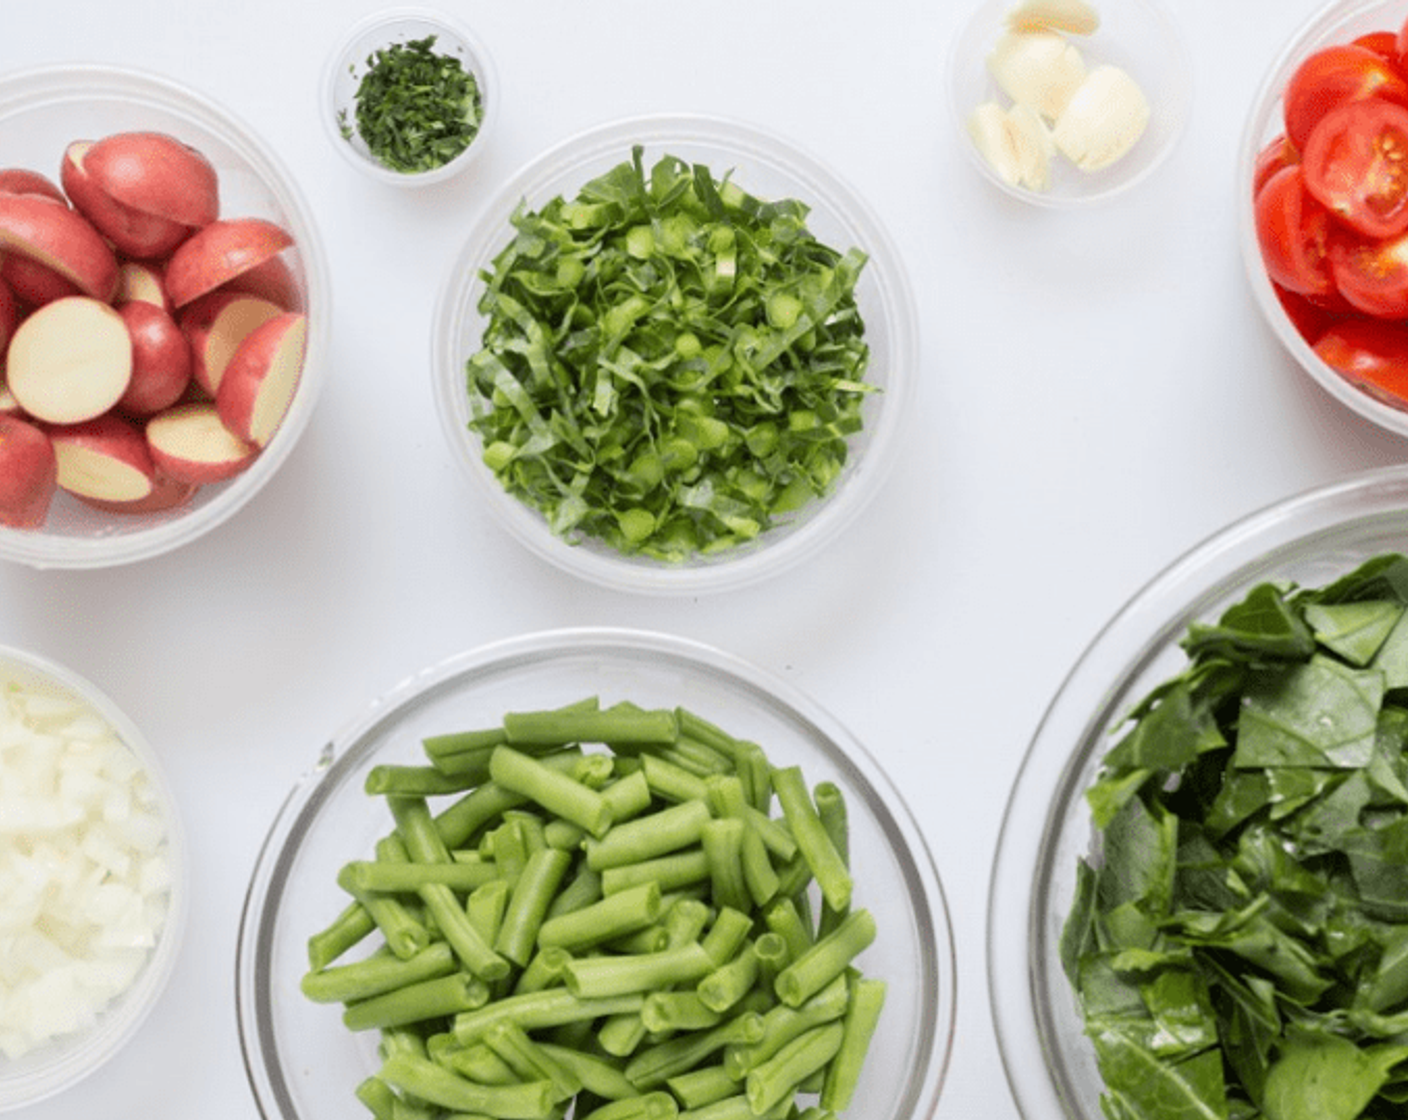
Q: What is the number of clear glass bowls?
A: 2